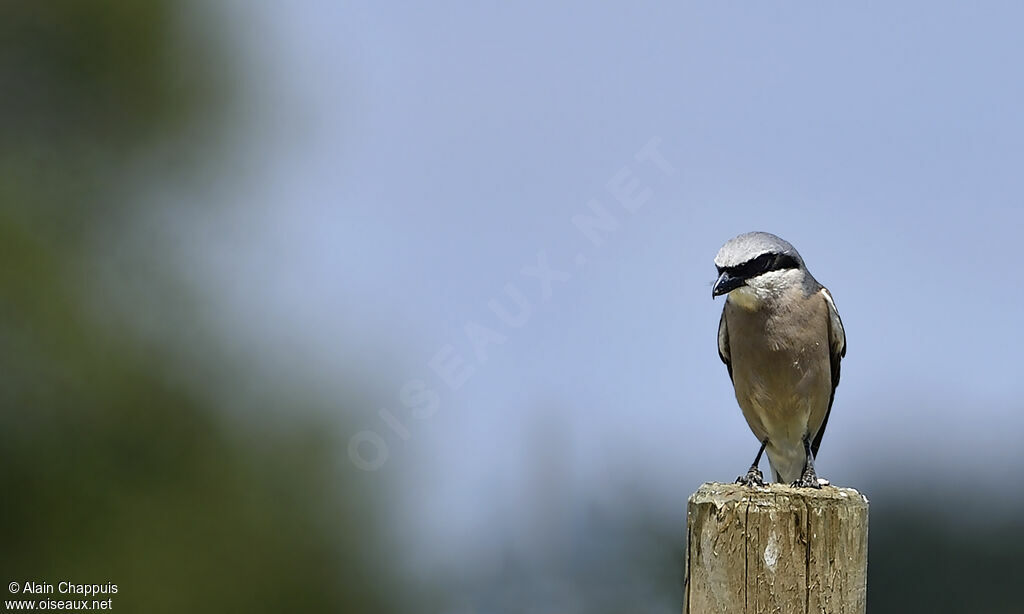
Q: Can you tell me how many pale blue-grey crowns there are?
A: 1